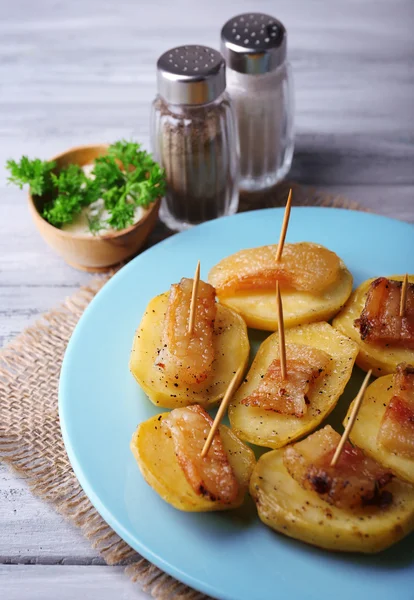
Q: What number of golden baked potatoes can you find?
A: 7